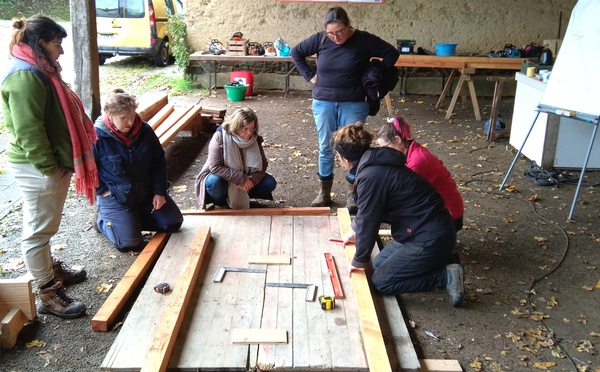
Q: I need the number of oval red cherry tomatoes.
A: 0